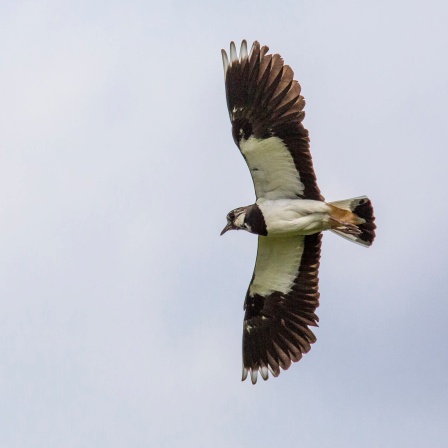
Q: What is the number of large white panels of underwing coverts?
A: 2